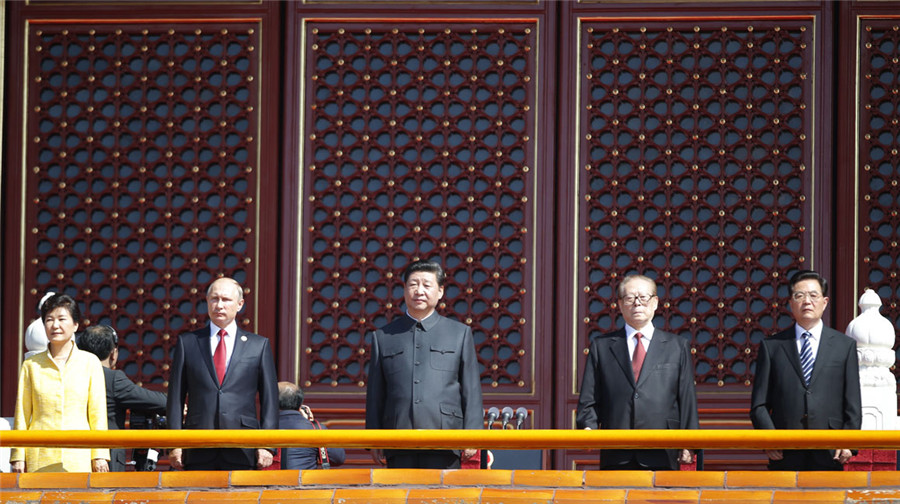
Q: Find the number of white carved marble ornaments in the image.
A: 2